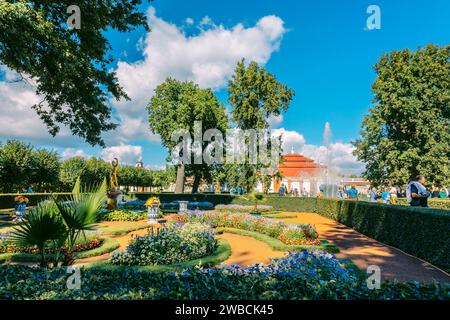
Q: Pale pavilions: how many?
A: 1